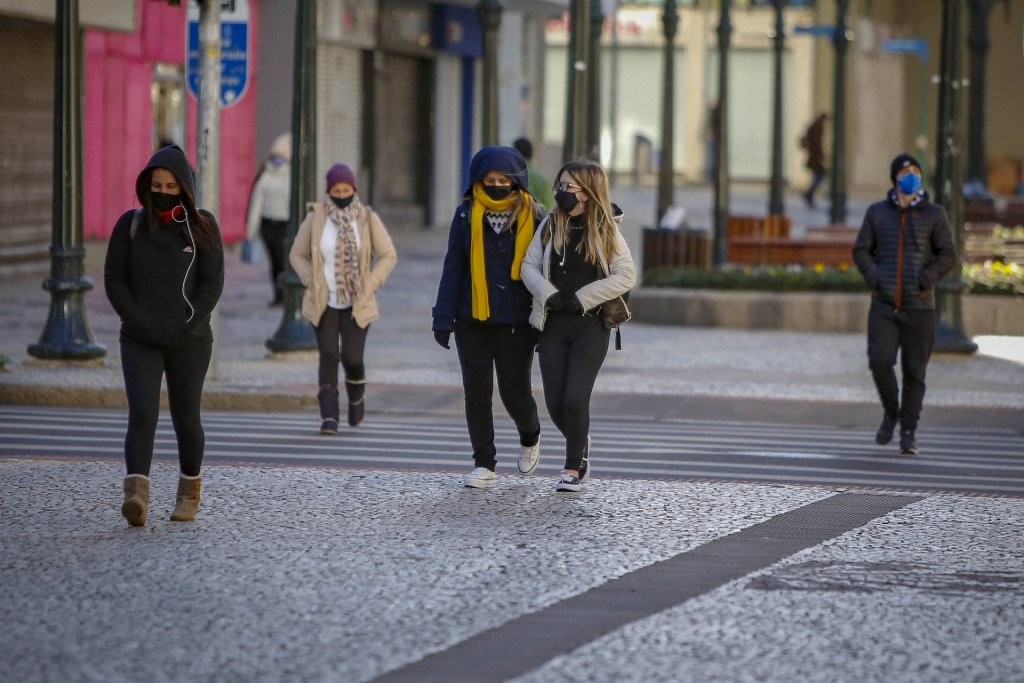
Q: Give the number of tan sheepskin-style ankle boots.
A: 2